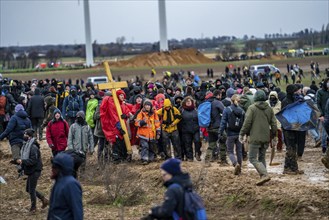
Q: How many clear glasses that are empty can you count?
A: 0